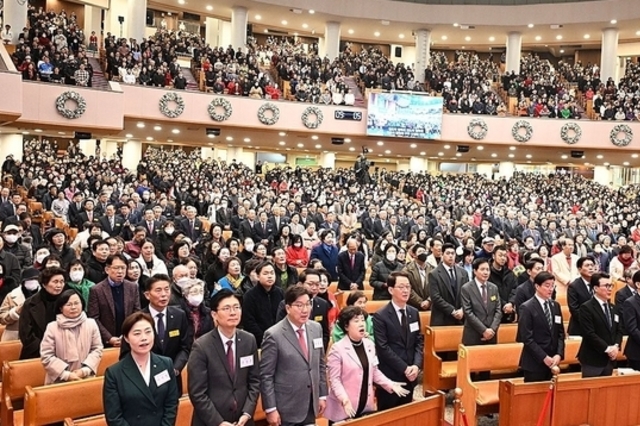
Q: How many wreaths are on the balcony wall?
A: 9